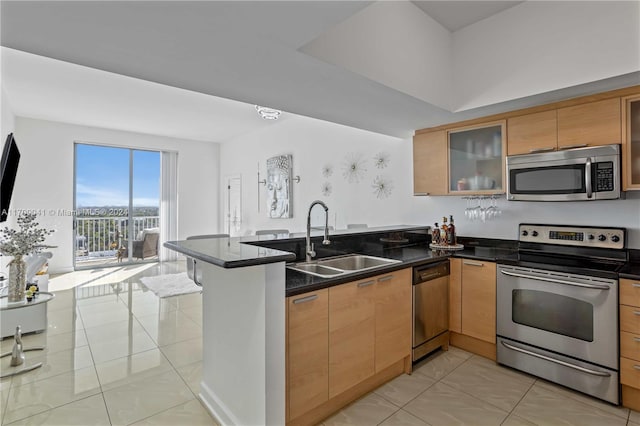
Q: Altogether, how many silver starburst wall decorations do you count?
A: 5